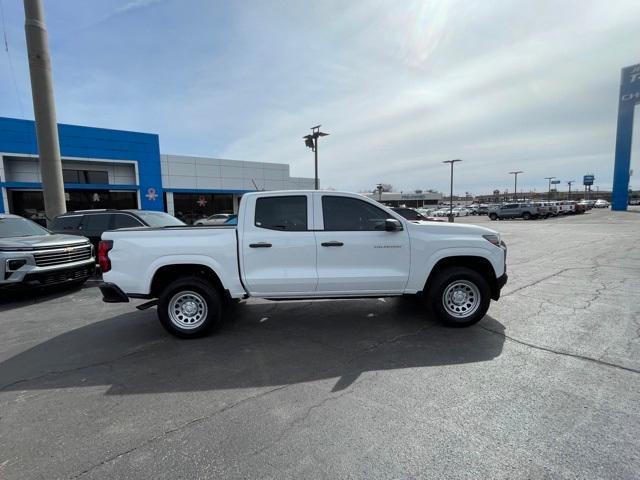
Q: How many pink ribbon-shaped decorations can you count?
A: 2